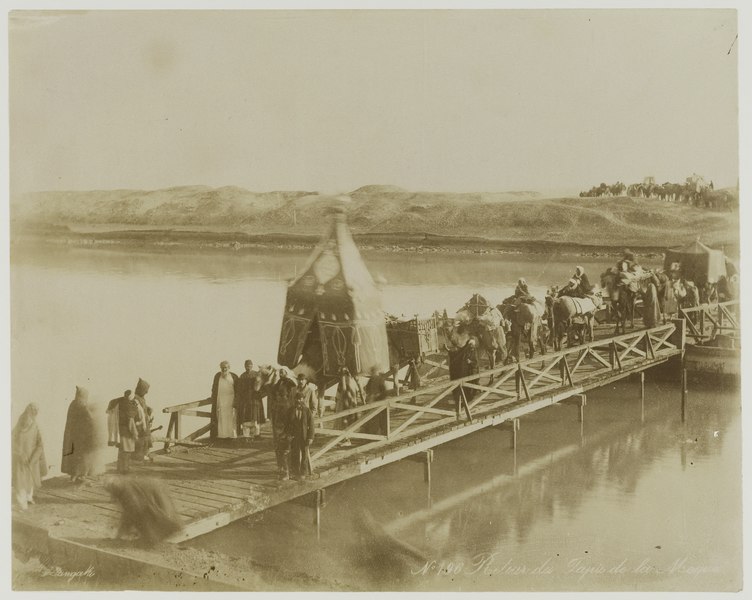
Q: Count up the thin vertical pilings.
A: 6